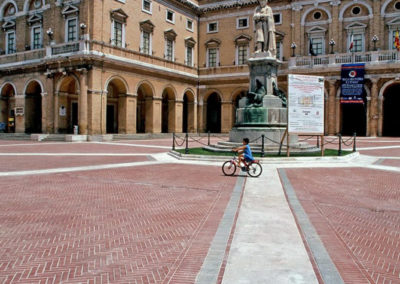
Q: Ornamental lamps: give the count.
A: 5